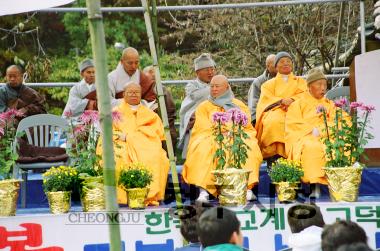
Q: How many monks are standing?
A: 0